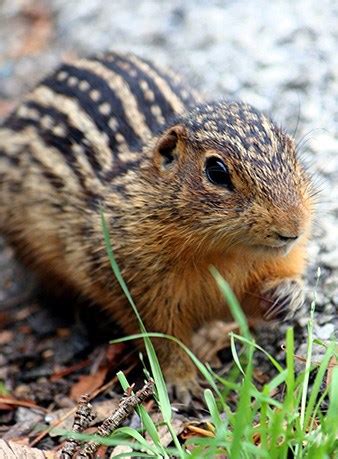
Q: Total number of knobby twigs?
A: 2